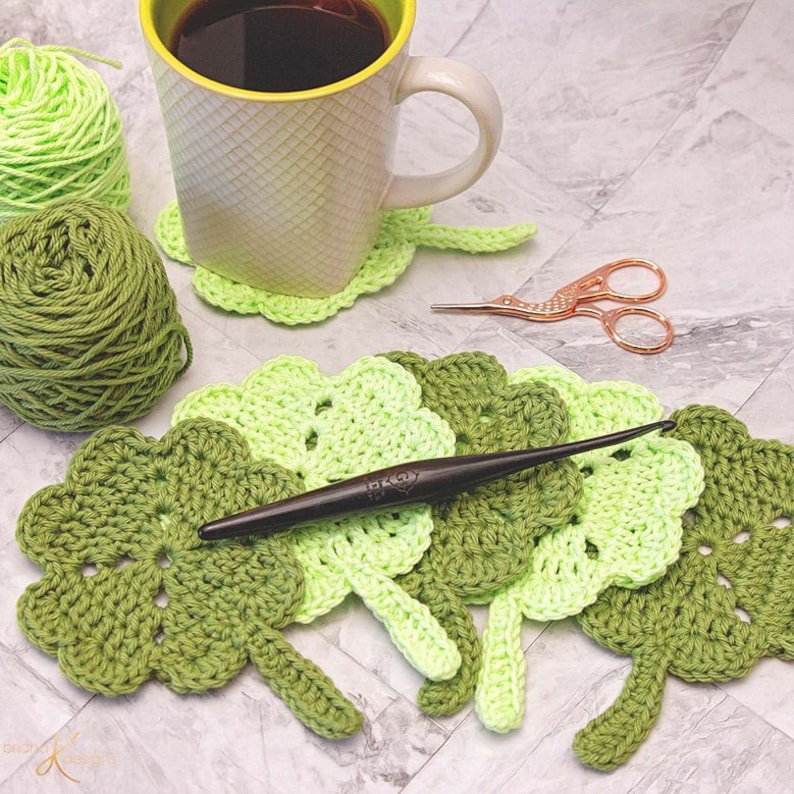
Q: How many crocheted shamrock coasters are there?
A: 6